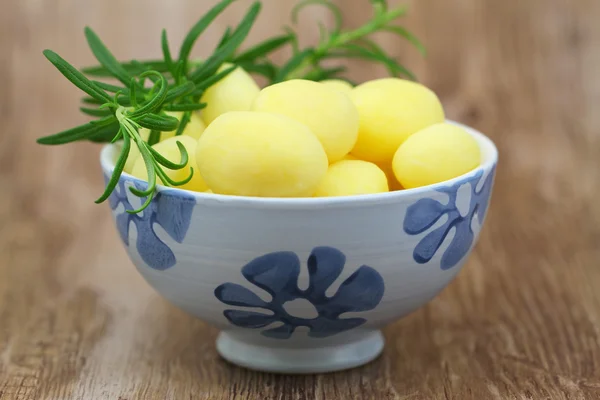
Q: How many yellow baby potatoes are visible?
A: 9